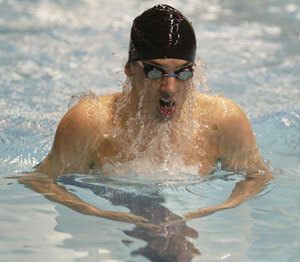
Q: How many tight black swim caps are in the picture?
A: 1